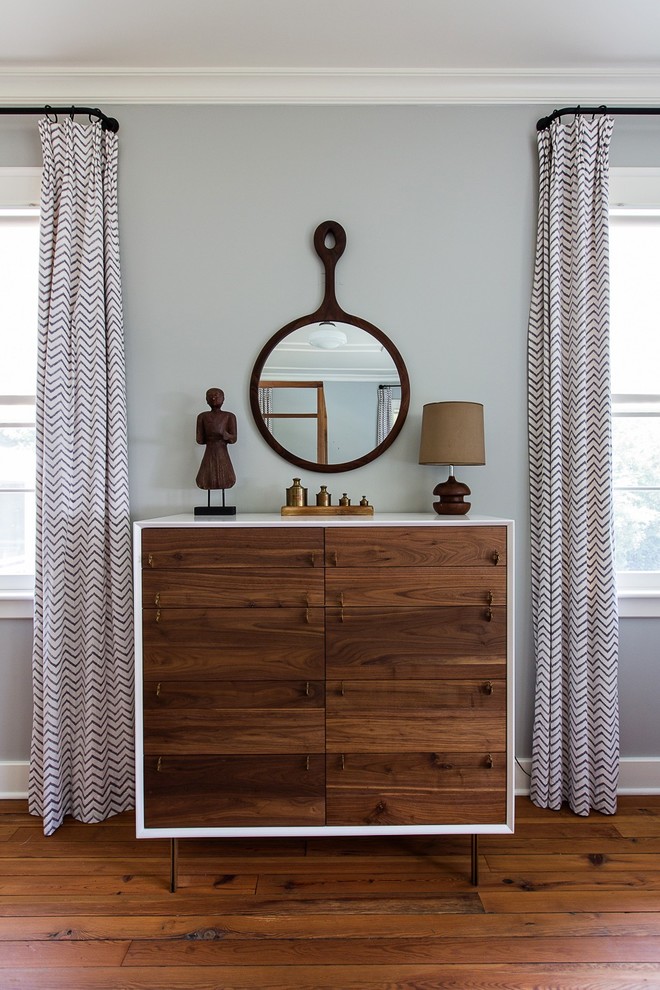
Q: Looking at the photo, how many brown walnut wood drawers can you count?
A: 10